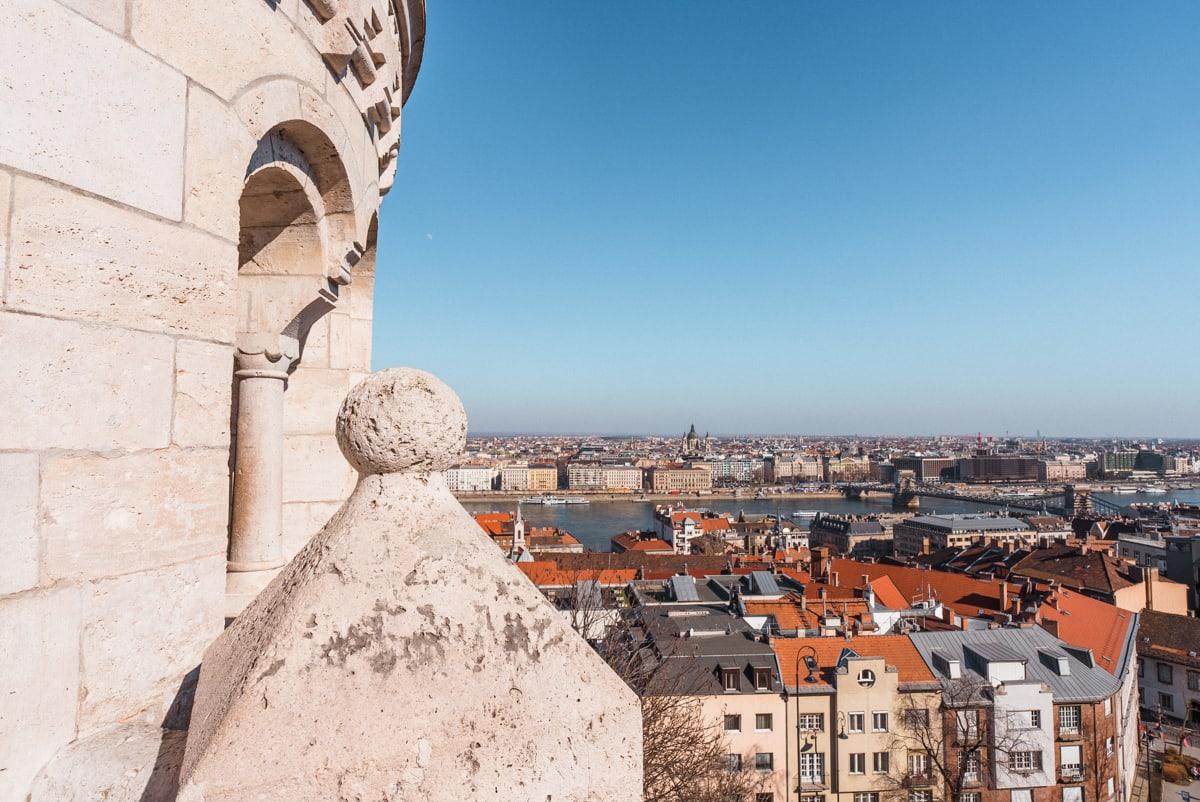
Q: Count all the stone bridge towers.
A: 2